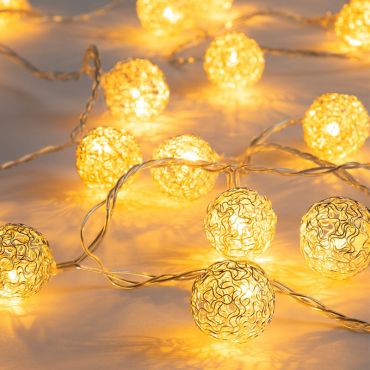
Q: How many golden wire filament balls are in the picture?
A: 13